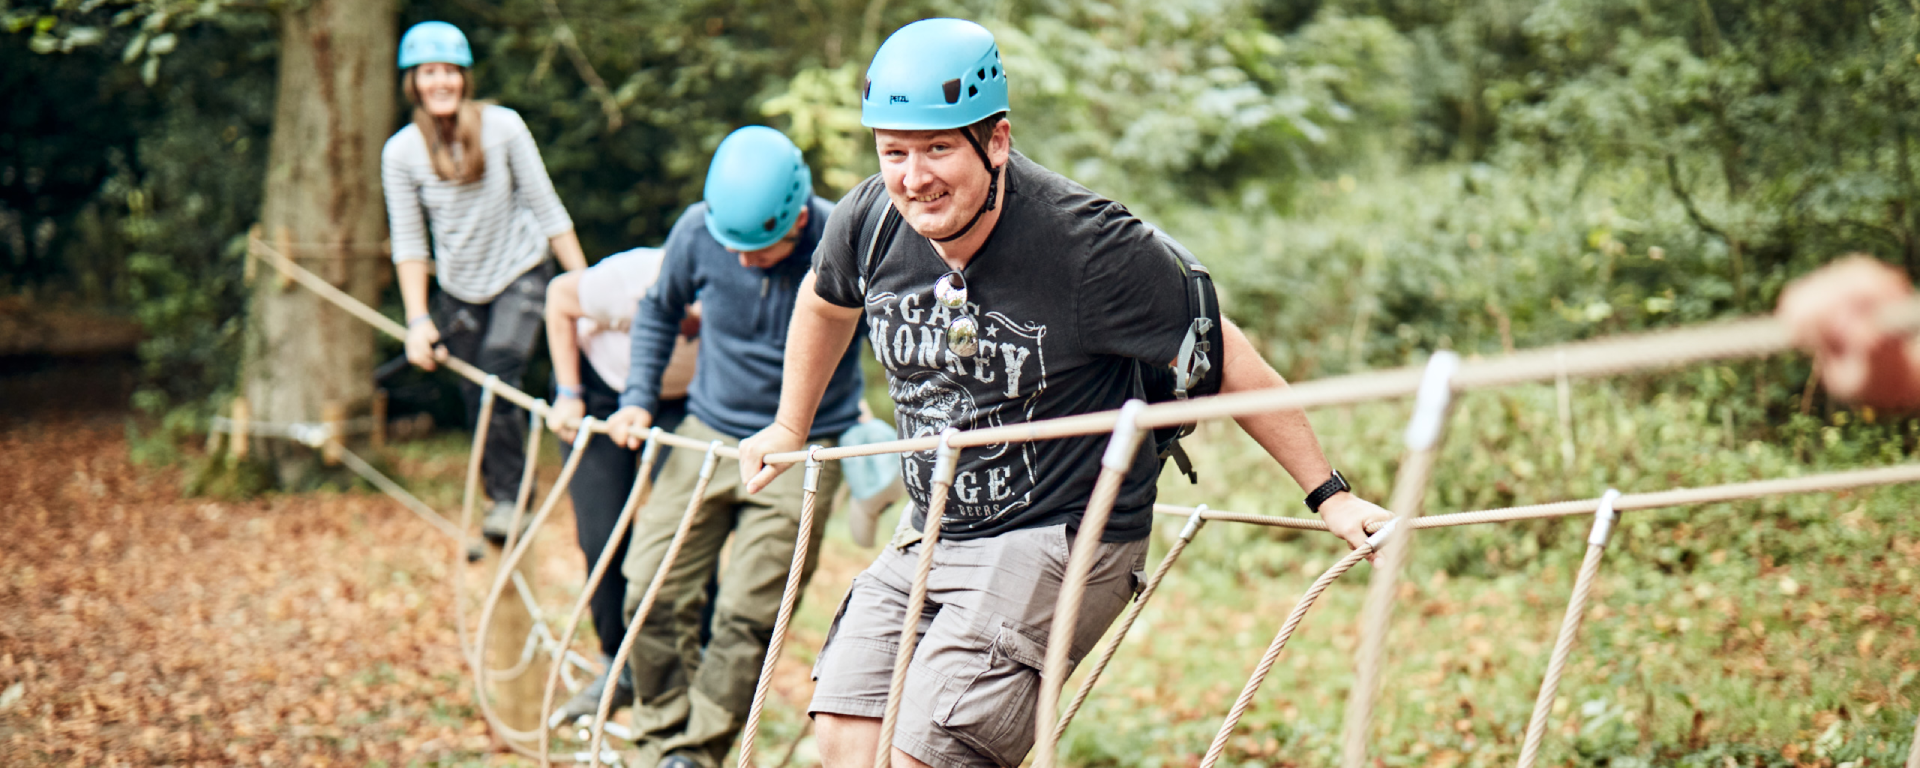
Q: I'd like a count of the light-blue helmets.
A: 3